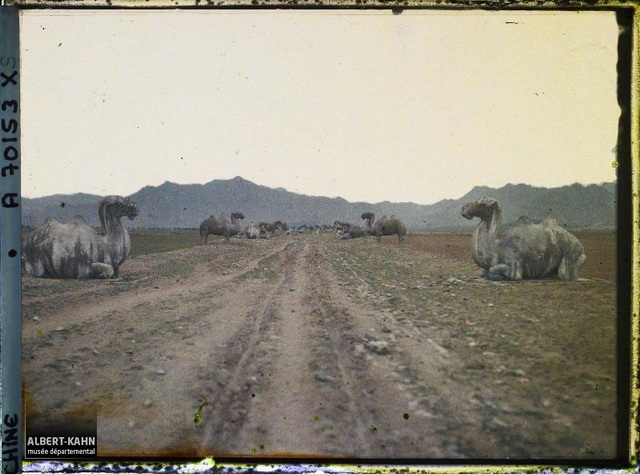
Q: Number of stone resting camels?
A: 2